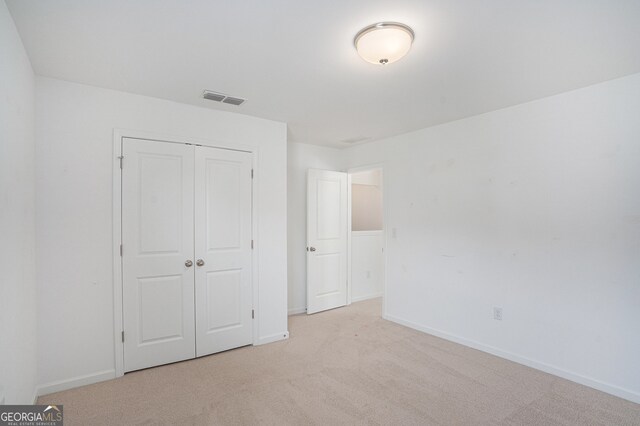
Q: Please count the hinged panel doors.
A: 3